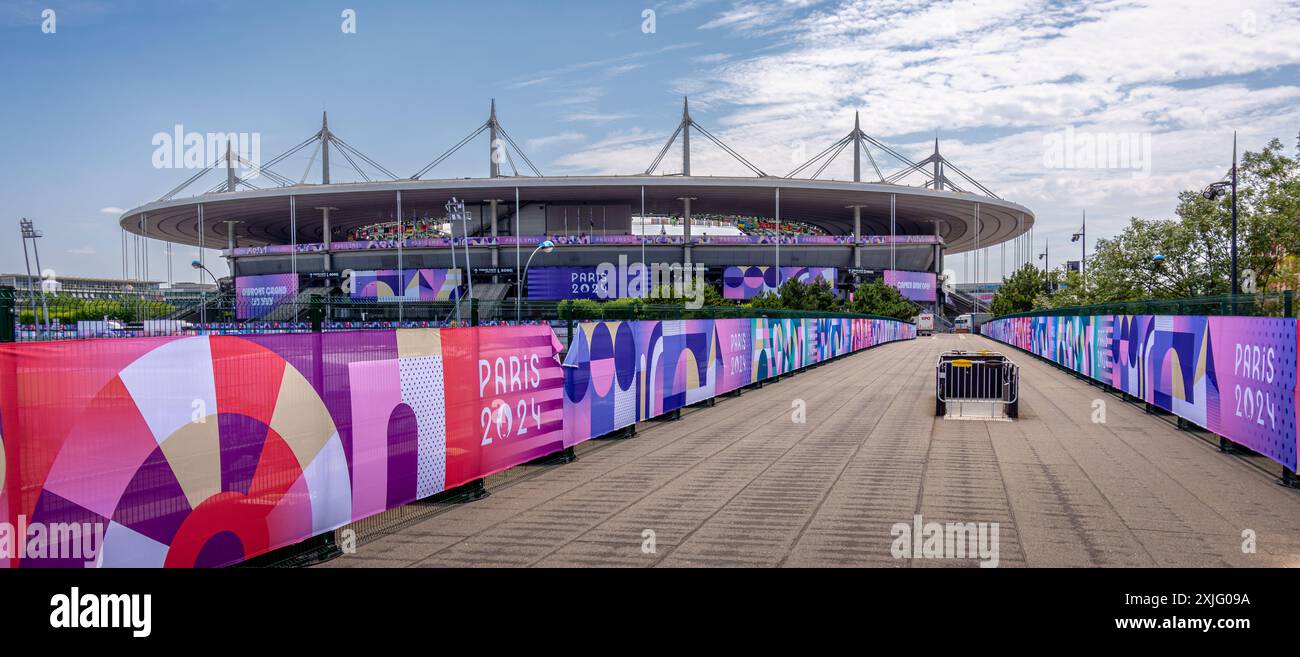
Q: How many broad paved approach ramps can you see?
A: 1